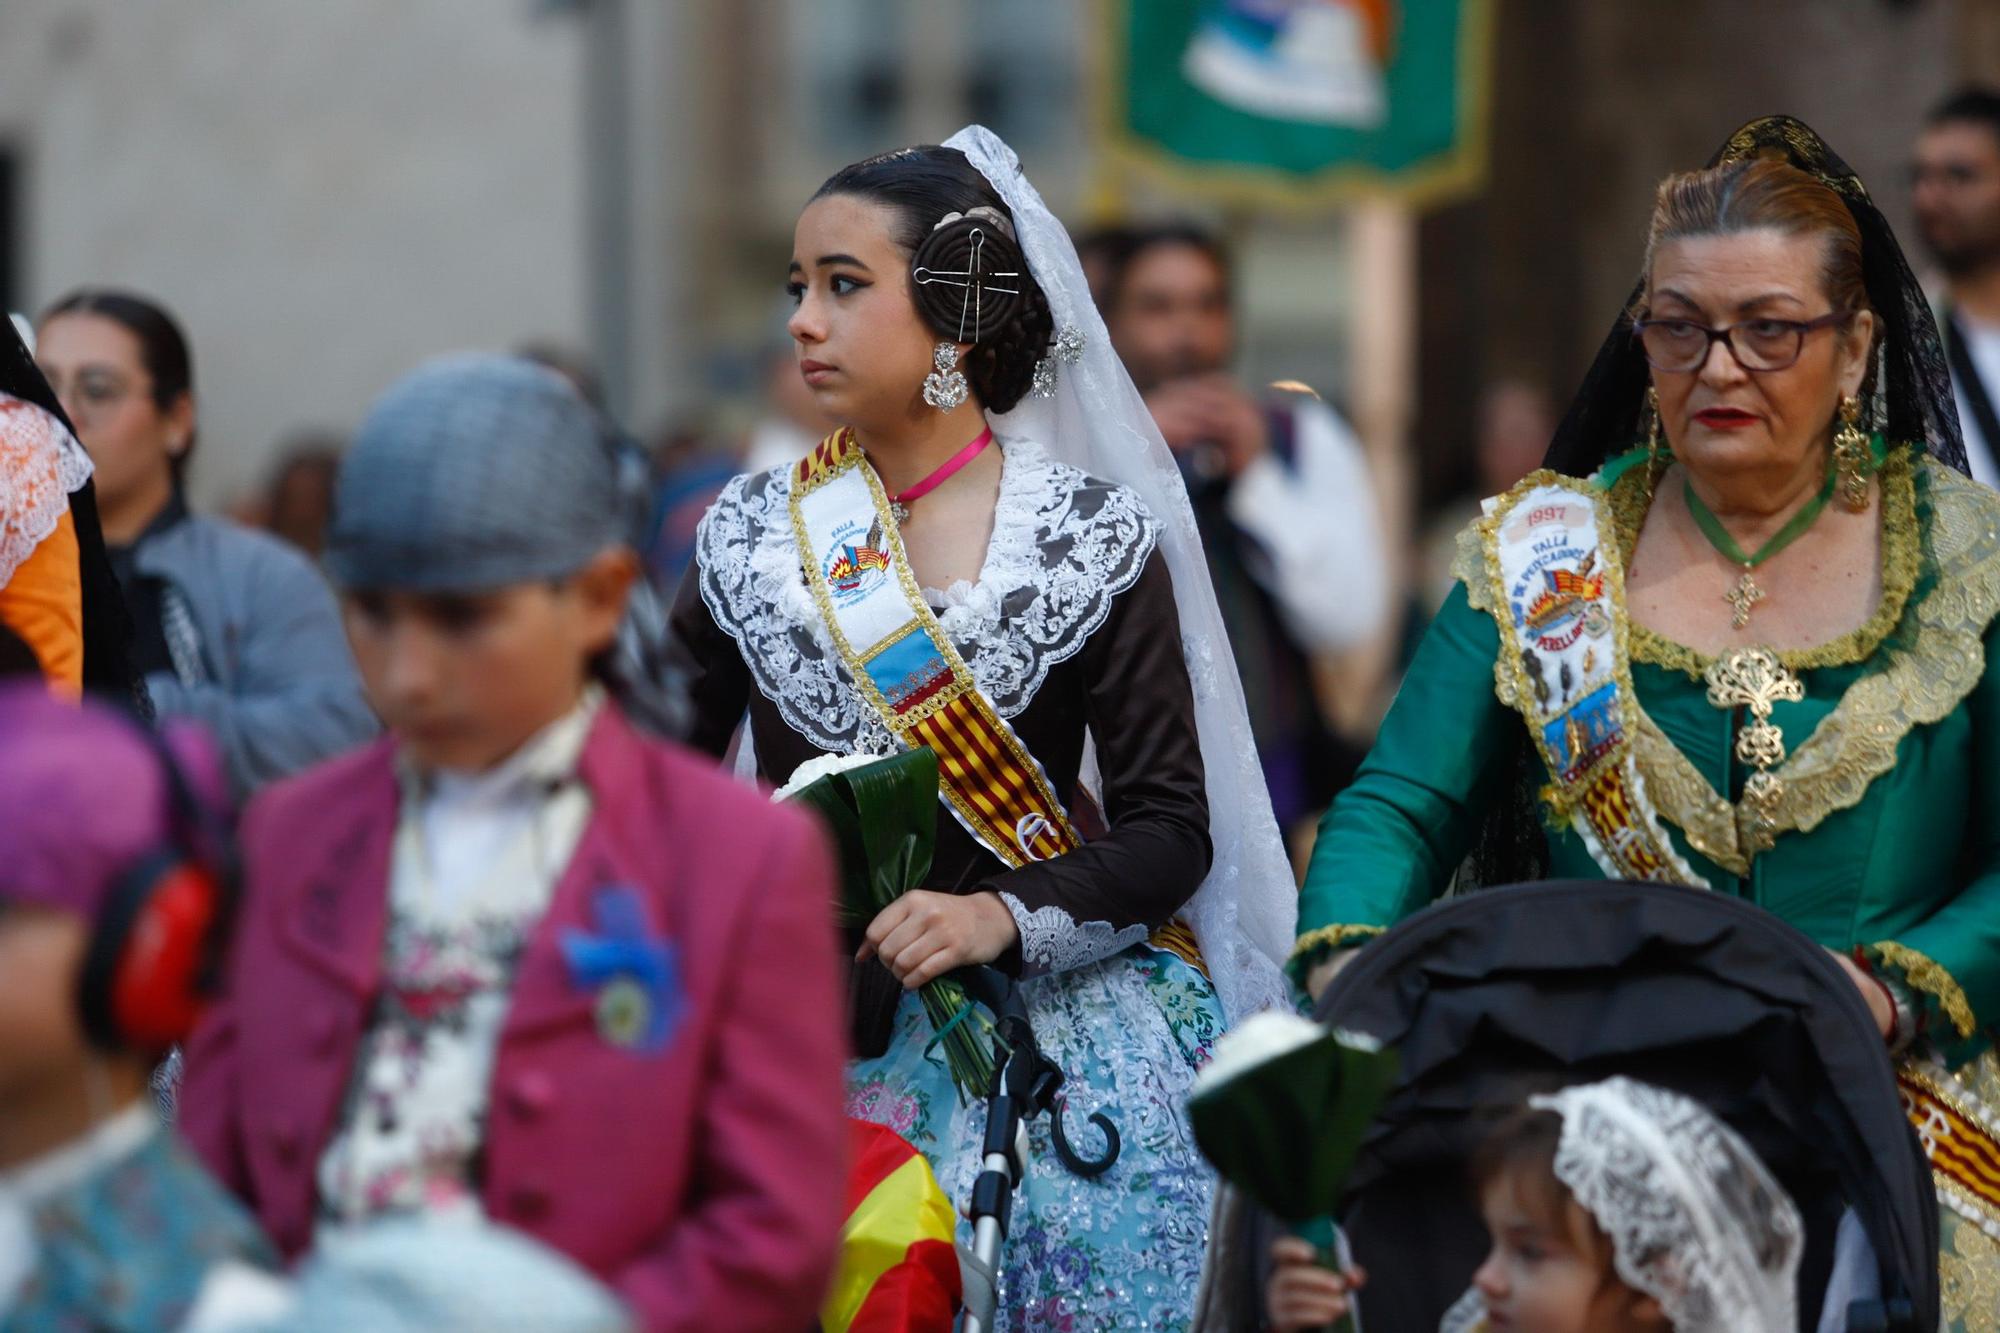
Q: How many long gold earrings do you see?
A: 2